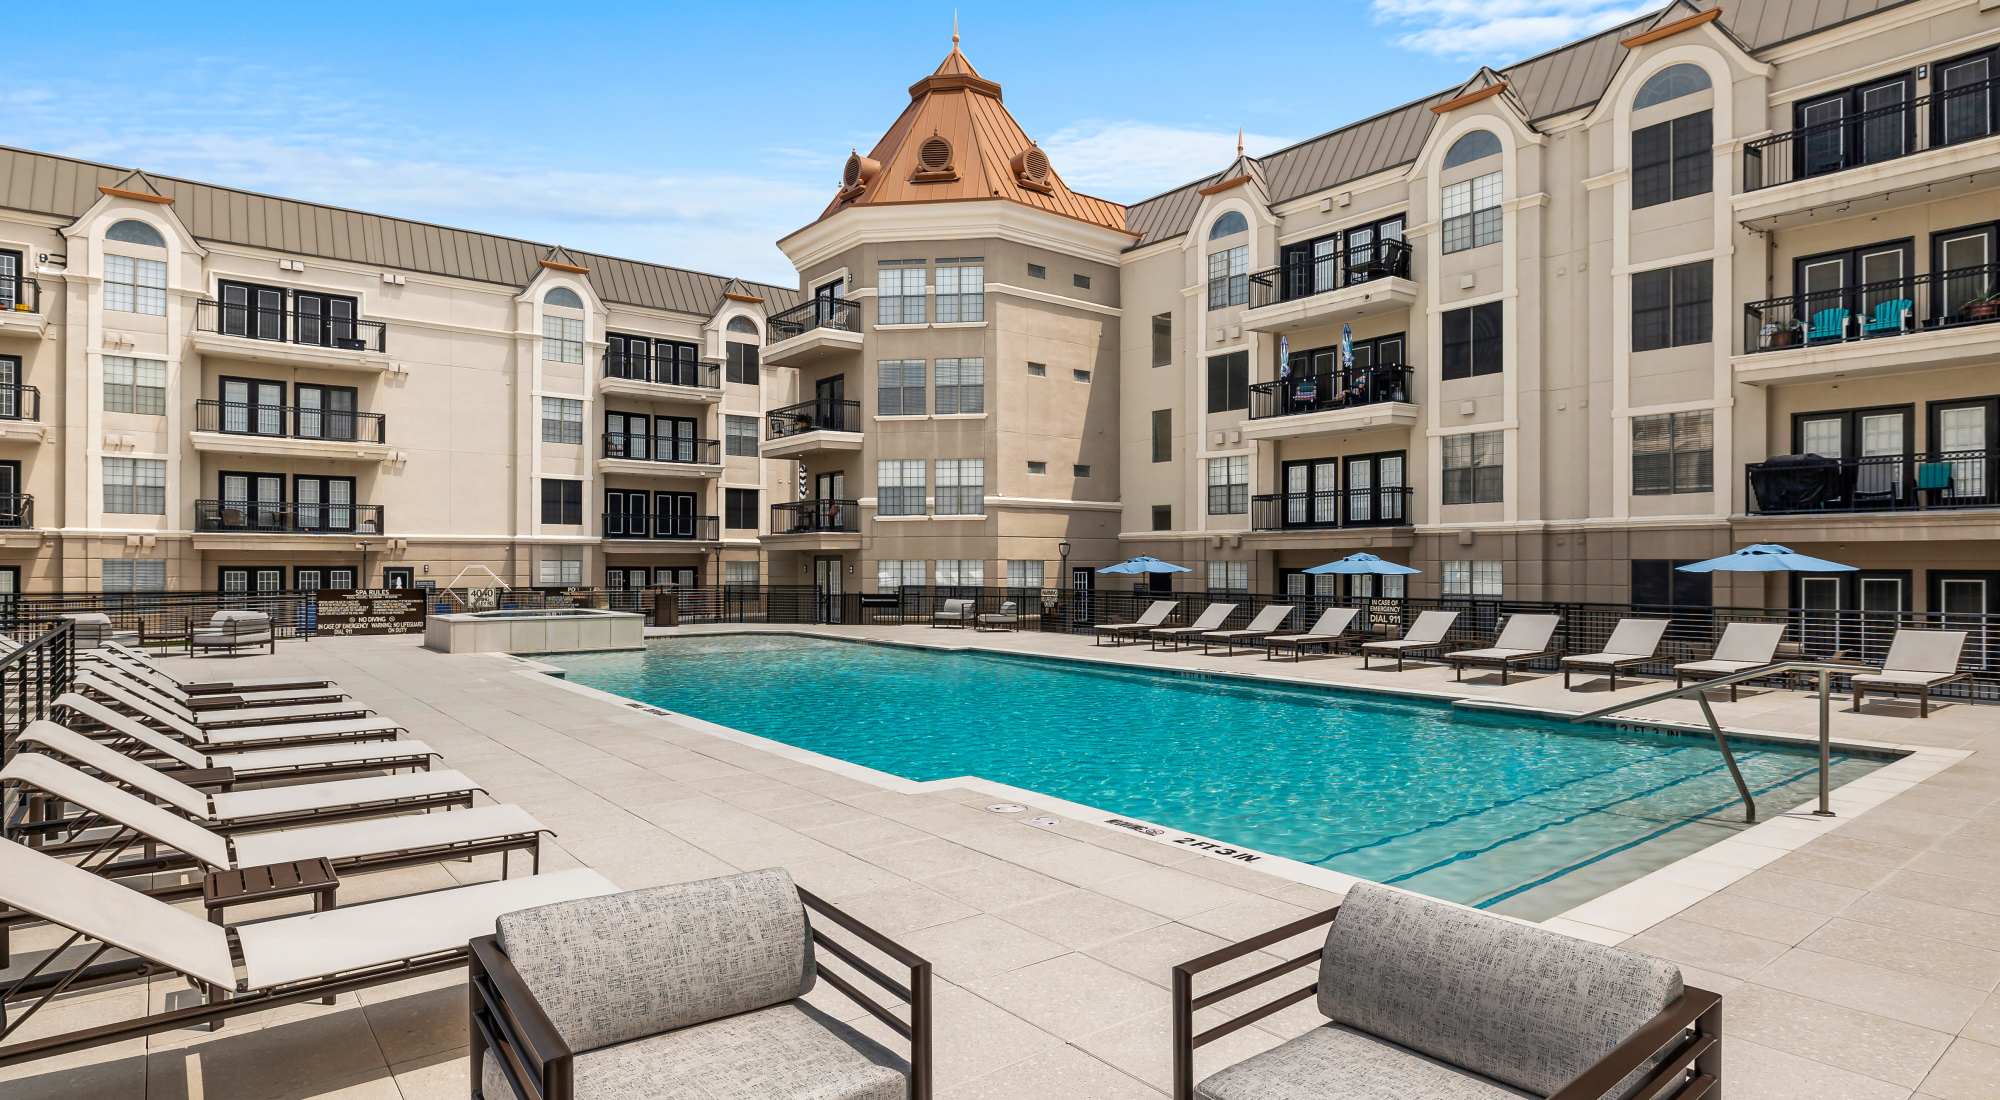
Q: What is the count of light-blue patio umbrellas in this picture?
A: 3